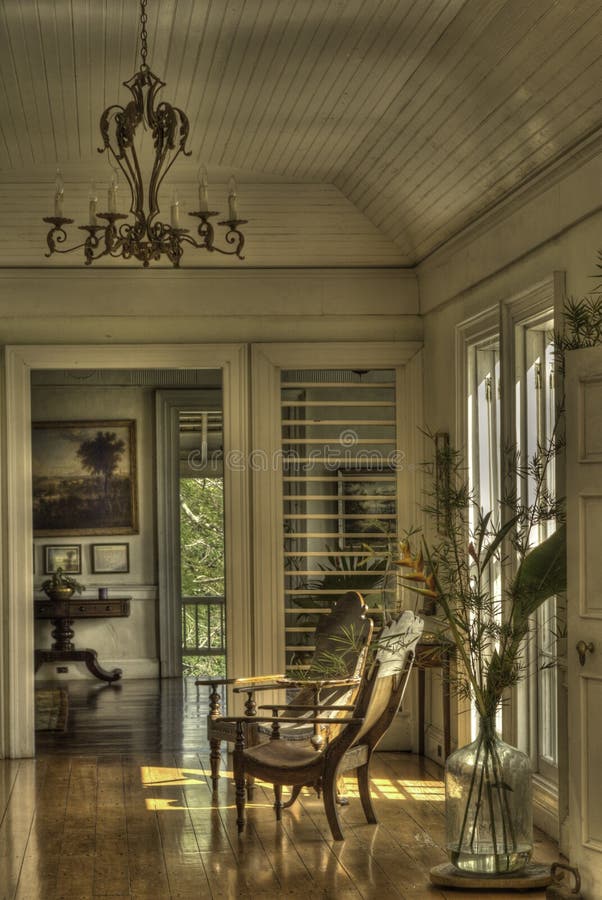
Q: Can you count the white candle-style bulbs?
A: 6